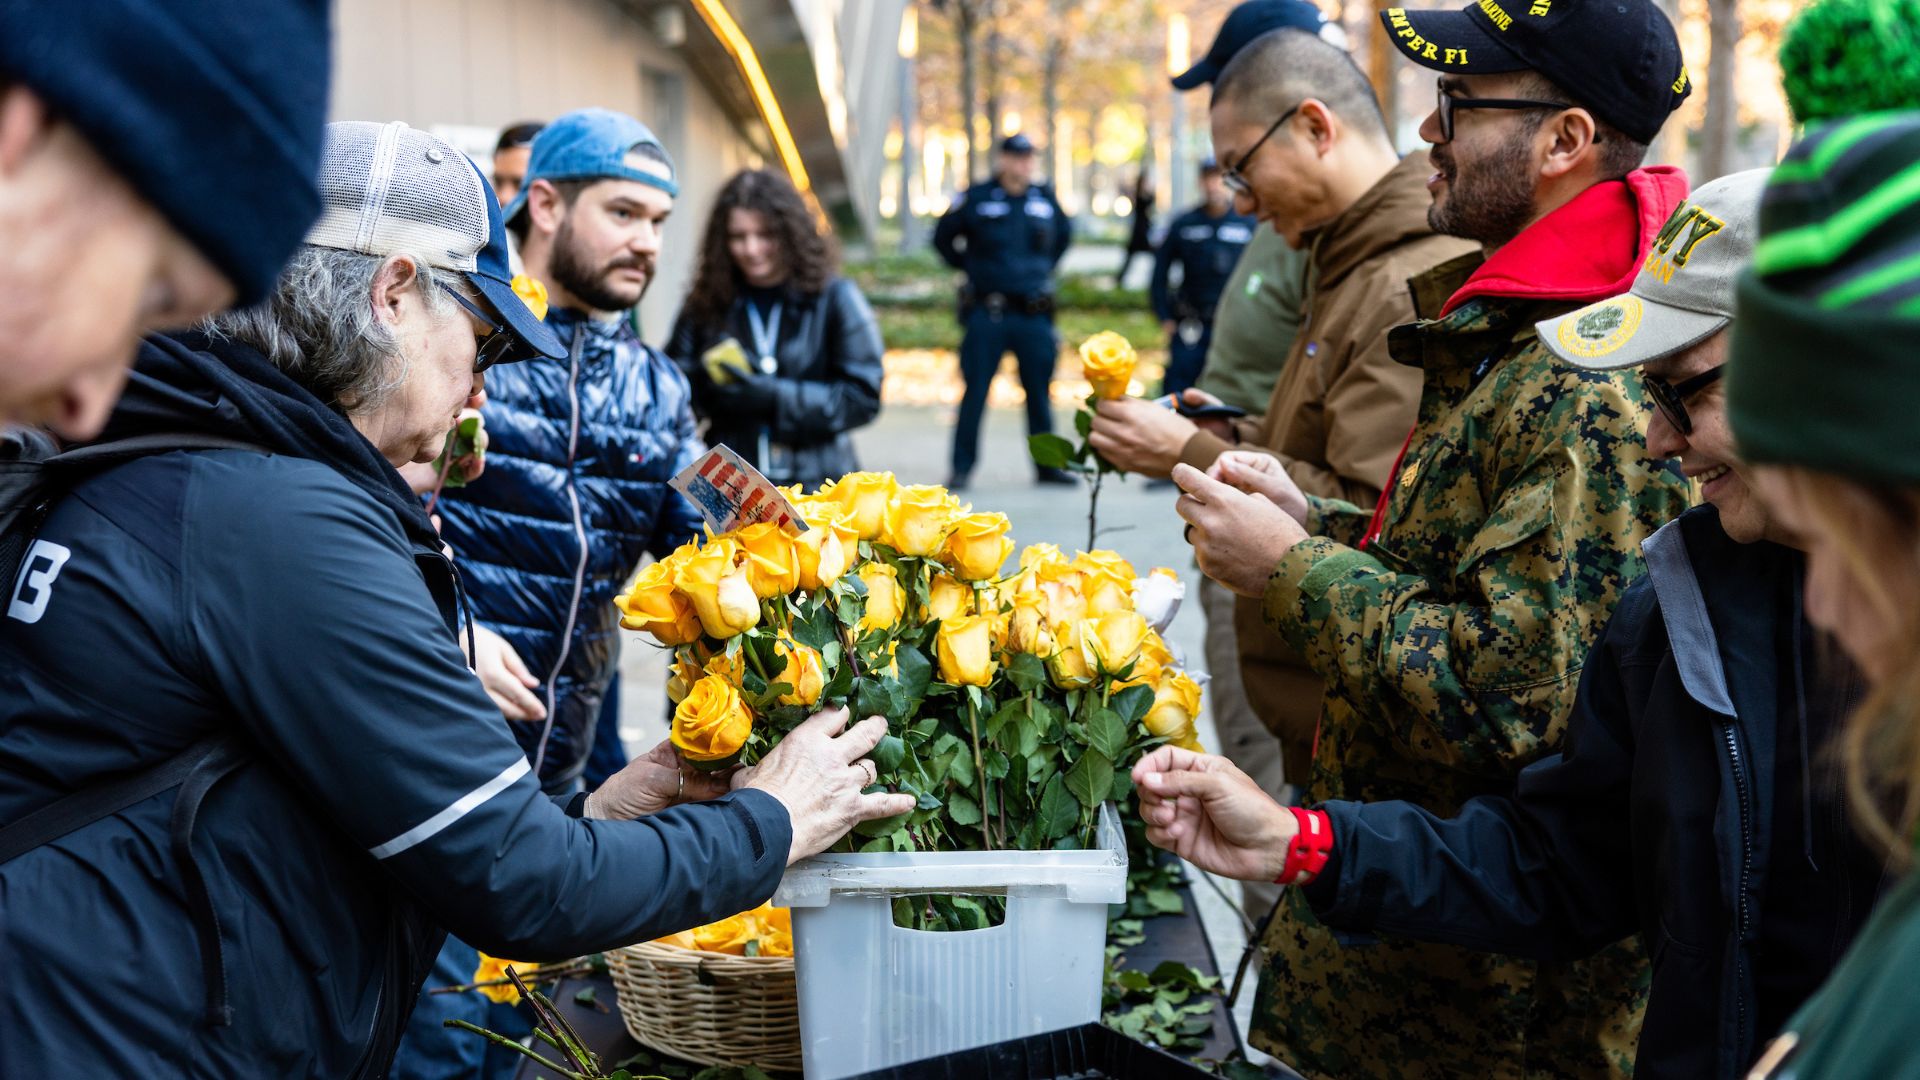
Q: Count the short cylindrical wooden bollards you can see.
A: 0